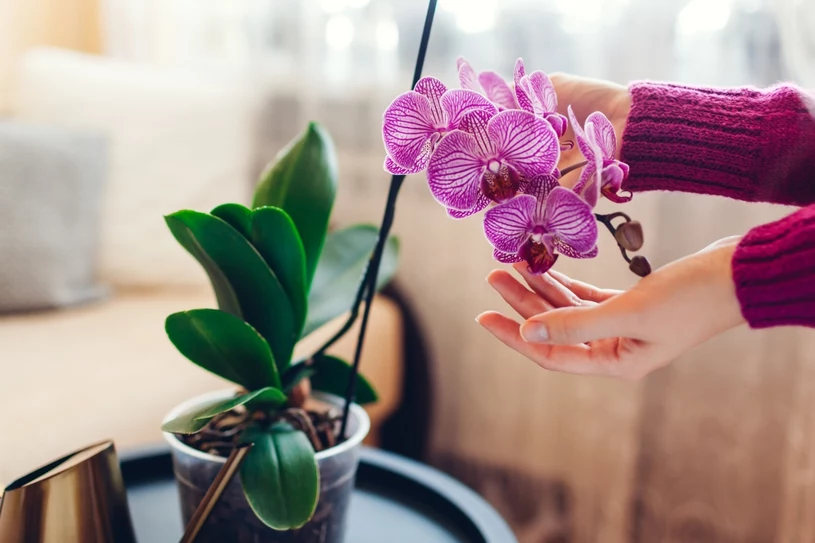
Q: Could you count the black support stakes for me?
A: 1